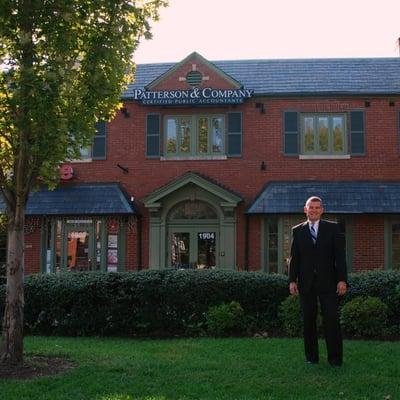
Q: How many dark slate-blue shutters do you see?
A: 5